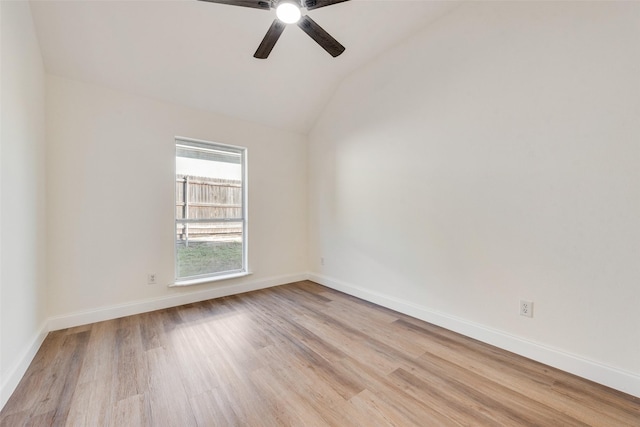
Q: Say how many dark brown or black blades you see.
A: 4